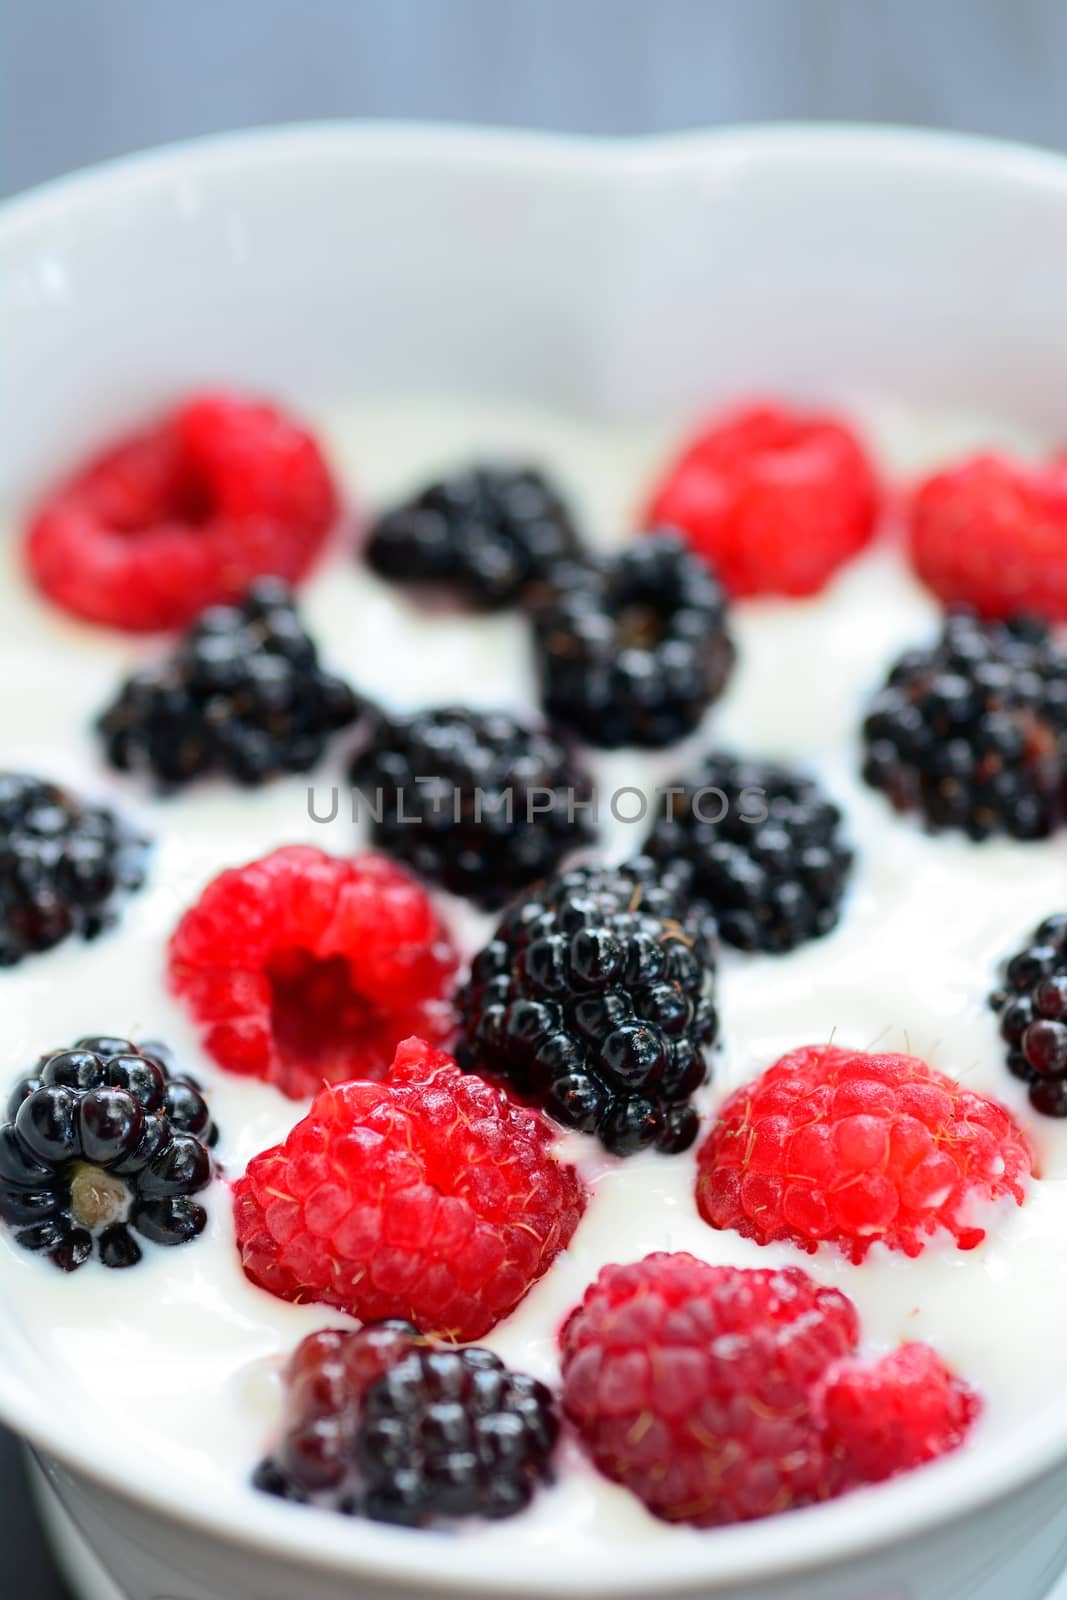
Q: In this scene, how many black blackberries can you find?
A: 11